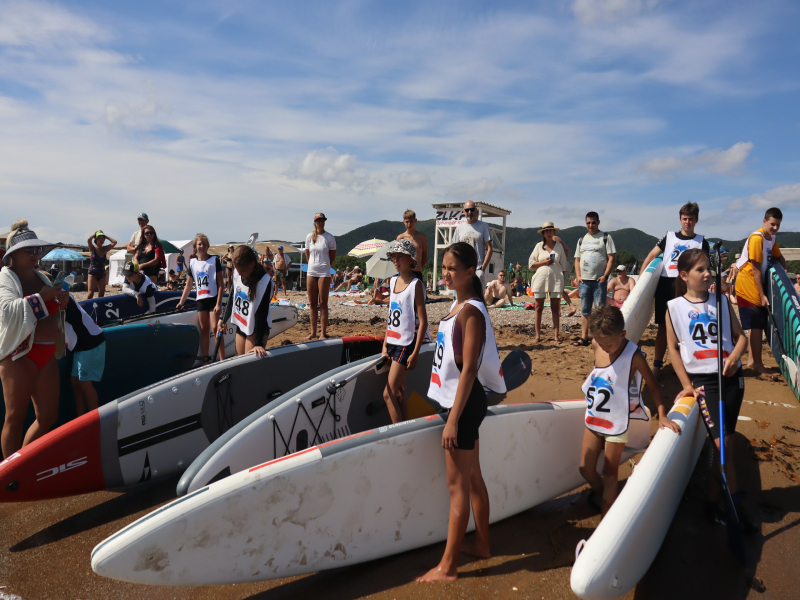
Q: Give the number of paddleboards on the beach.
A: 9